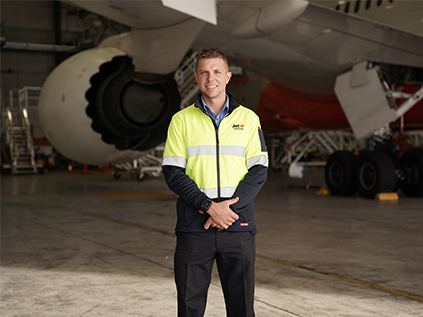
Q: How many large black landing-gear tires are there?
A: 3